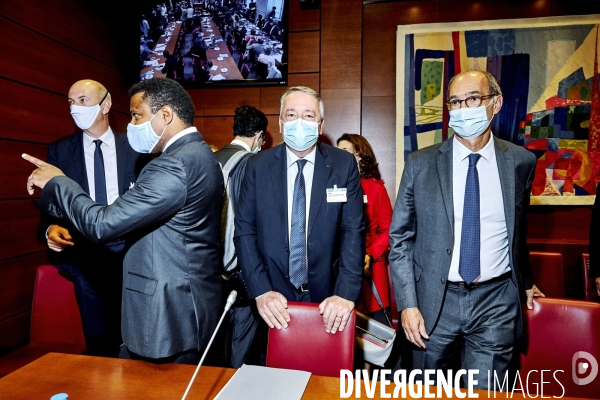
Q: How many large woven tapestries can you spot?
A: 1